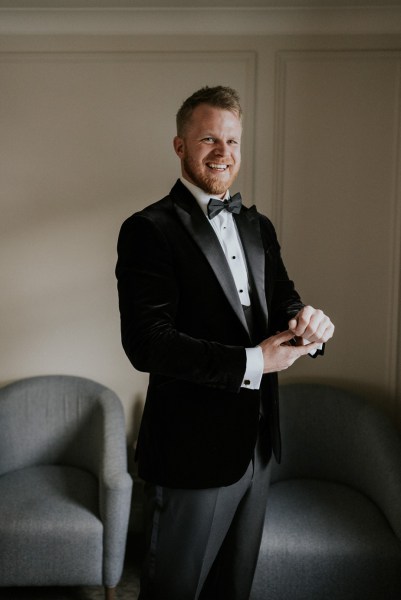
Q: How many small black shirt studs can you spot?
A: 3